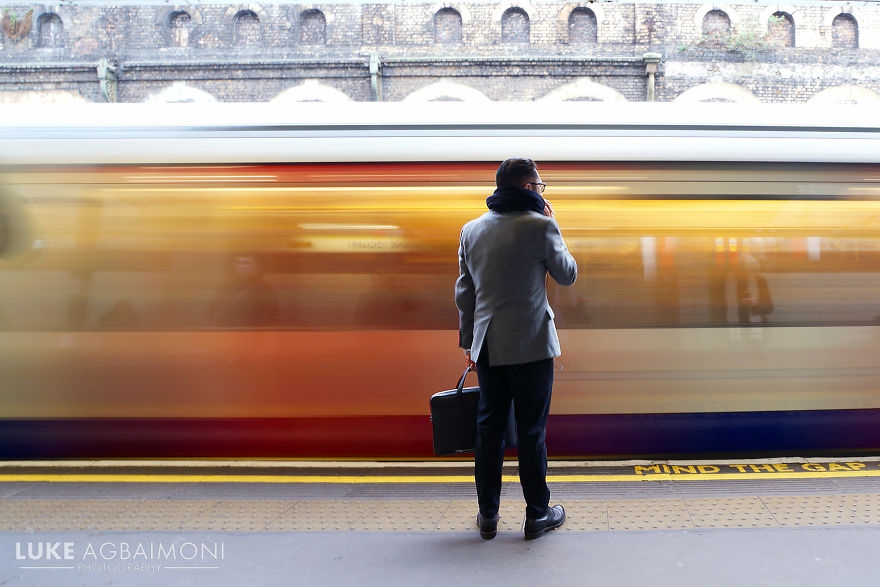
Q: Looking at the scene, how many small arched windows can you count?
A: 10